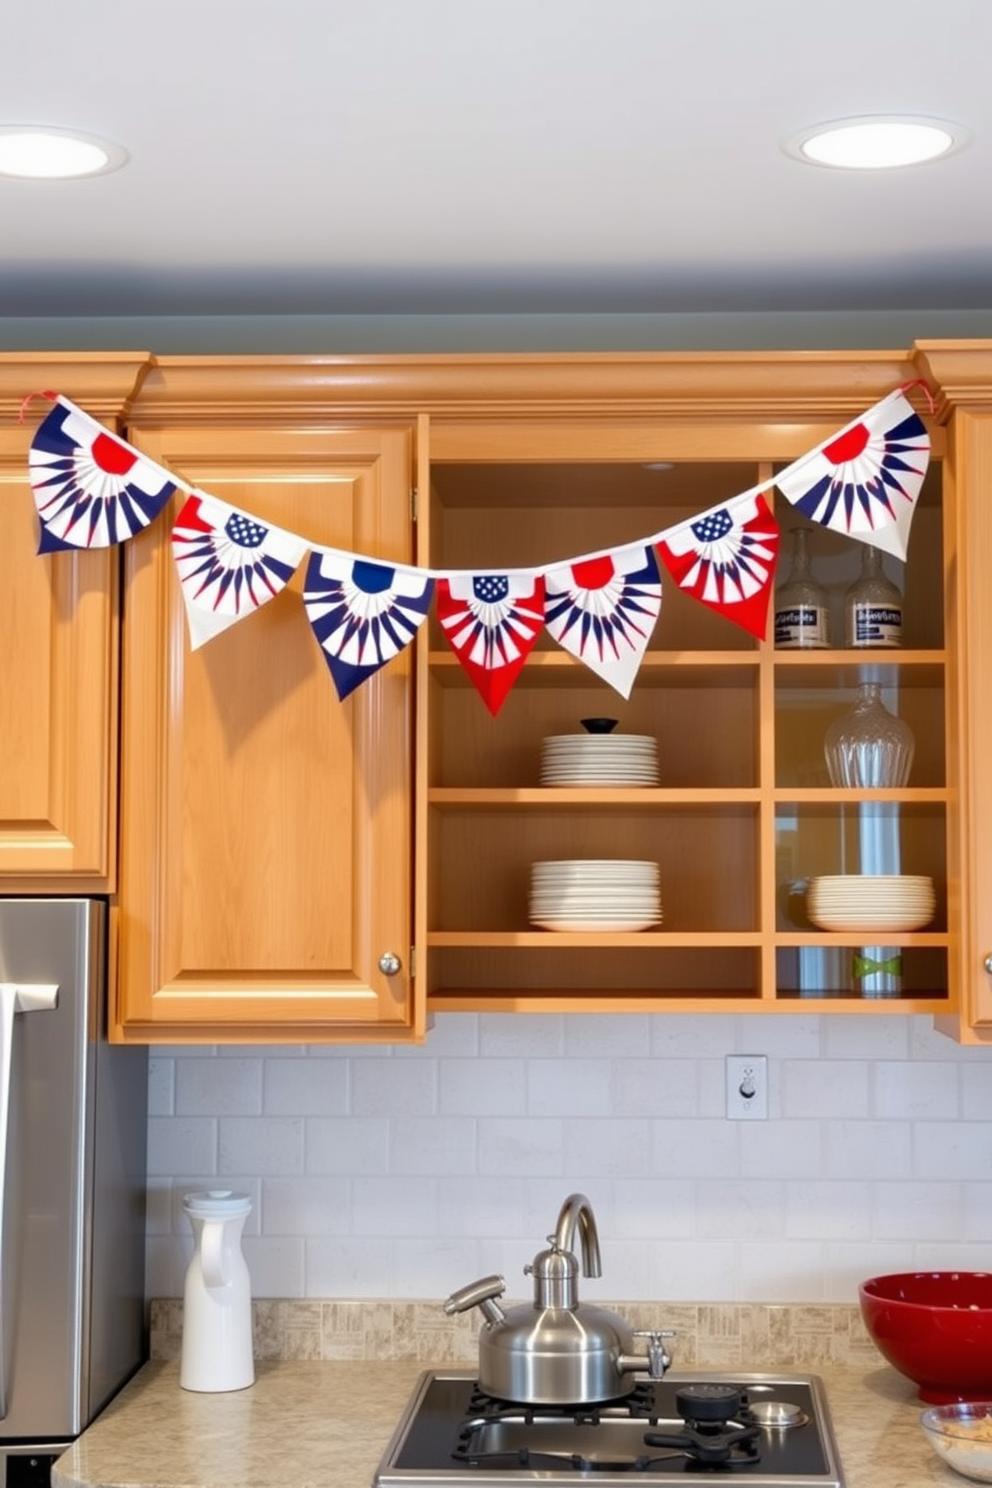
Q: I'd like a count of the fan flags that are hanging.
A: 7